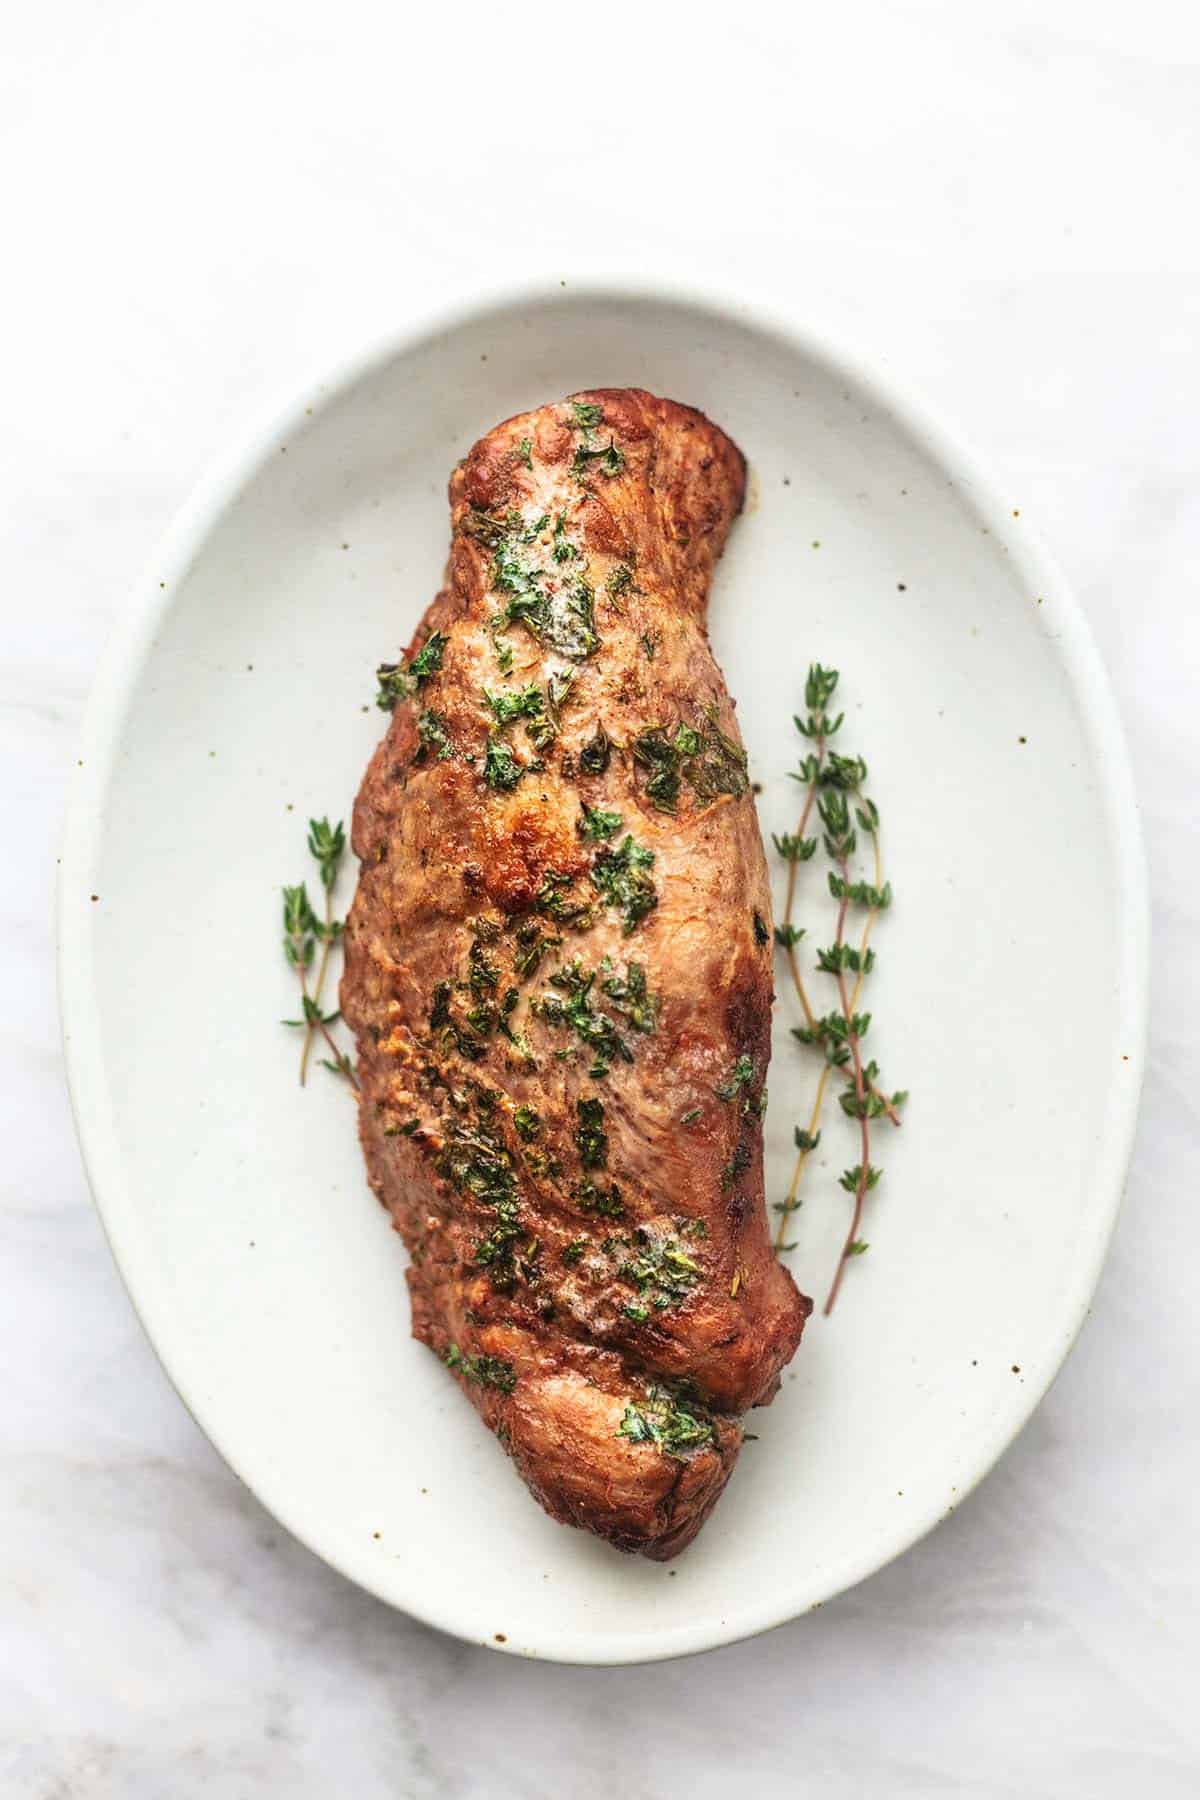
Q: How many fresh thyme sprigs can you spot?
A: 5